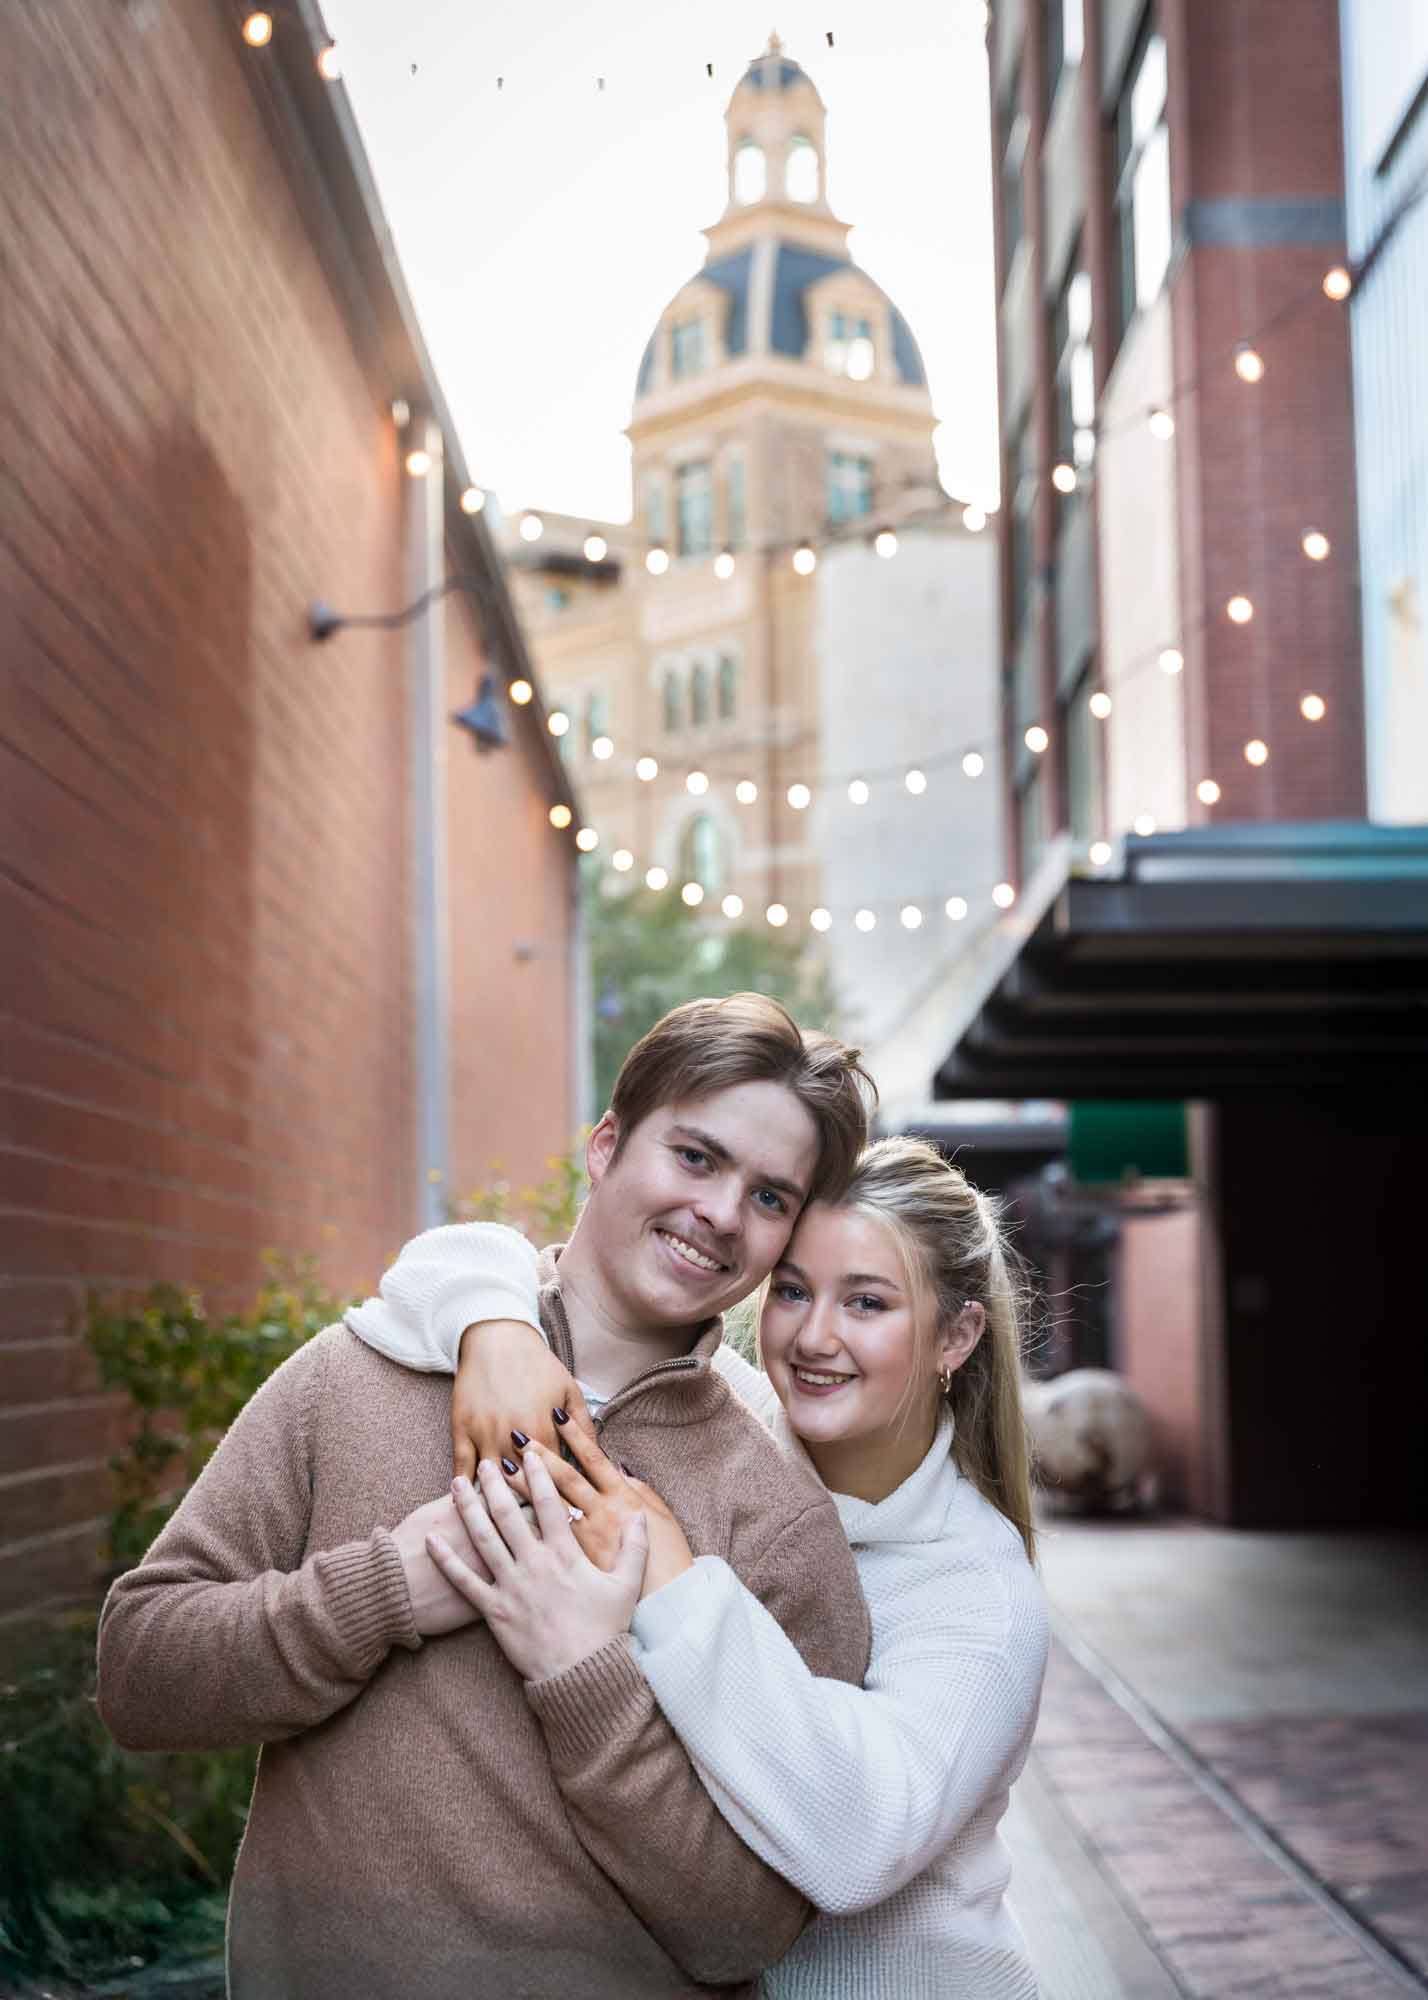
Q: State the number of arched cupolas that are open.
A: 2